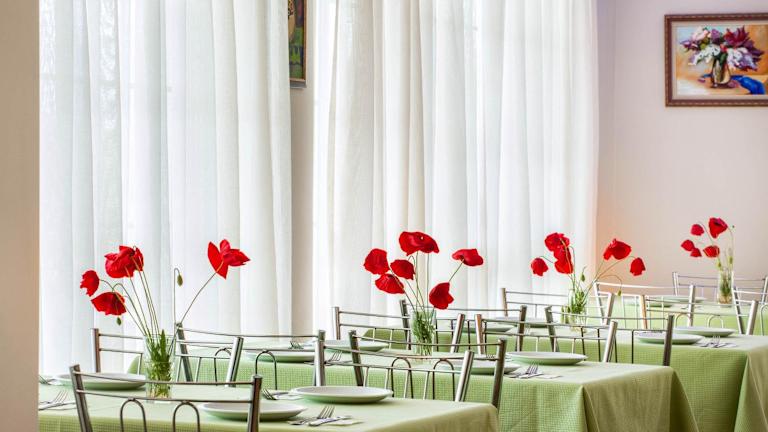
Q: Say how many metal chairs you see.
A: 14